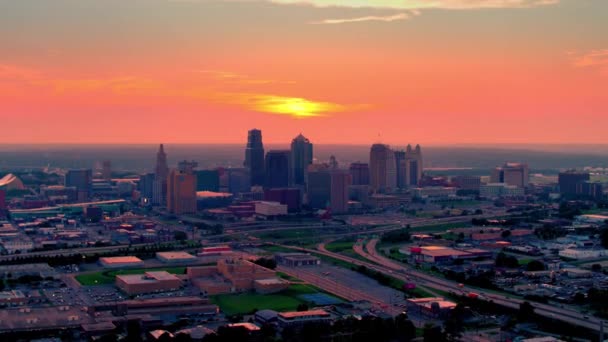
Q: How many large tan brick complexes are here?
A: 1